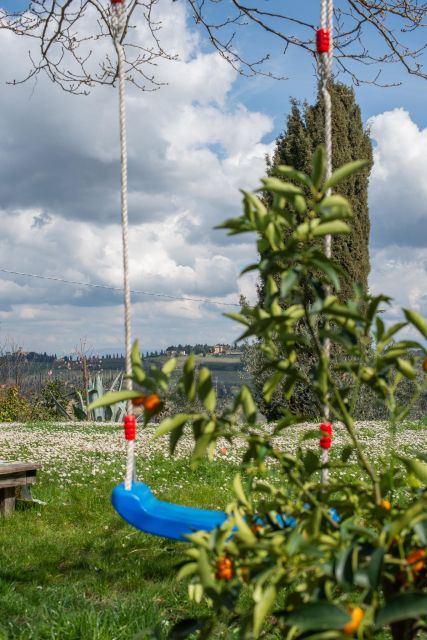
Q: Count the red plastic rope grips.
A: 4